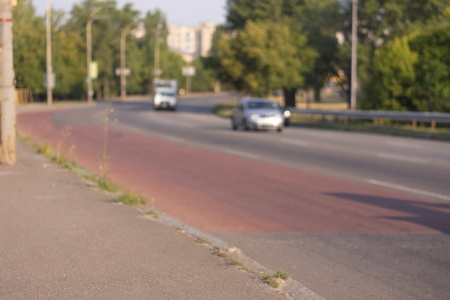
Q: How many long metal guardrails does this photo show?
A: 1